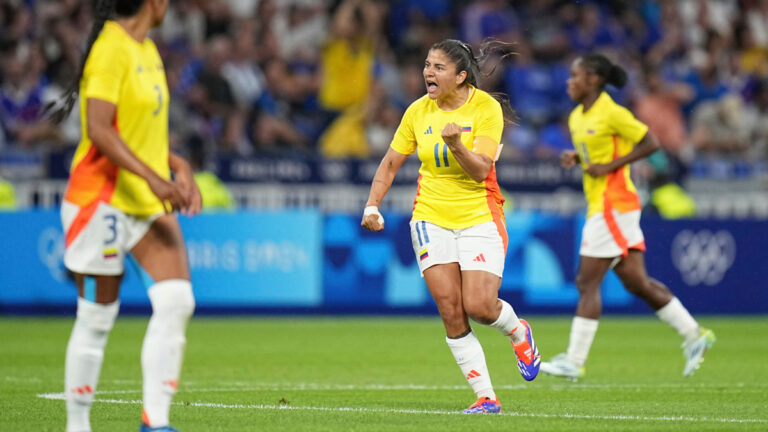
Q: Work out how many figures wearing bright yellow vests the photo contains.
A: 3